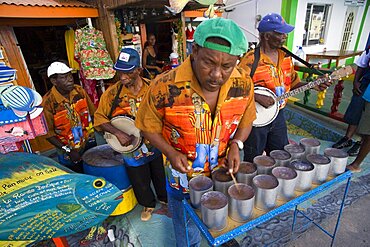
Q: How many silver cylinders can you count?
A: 14